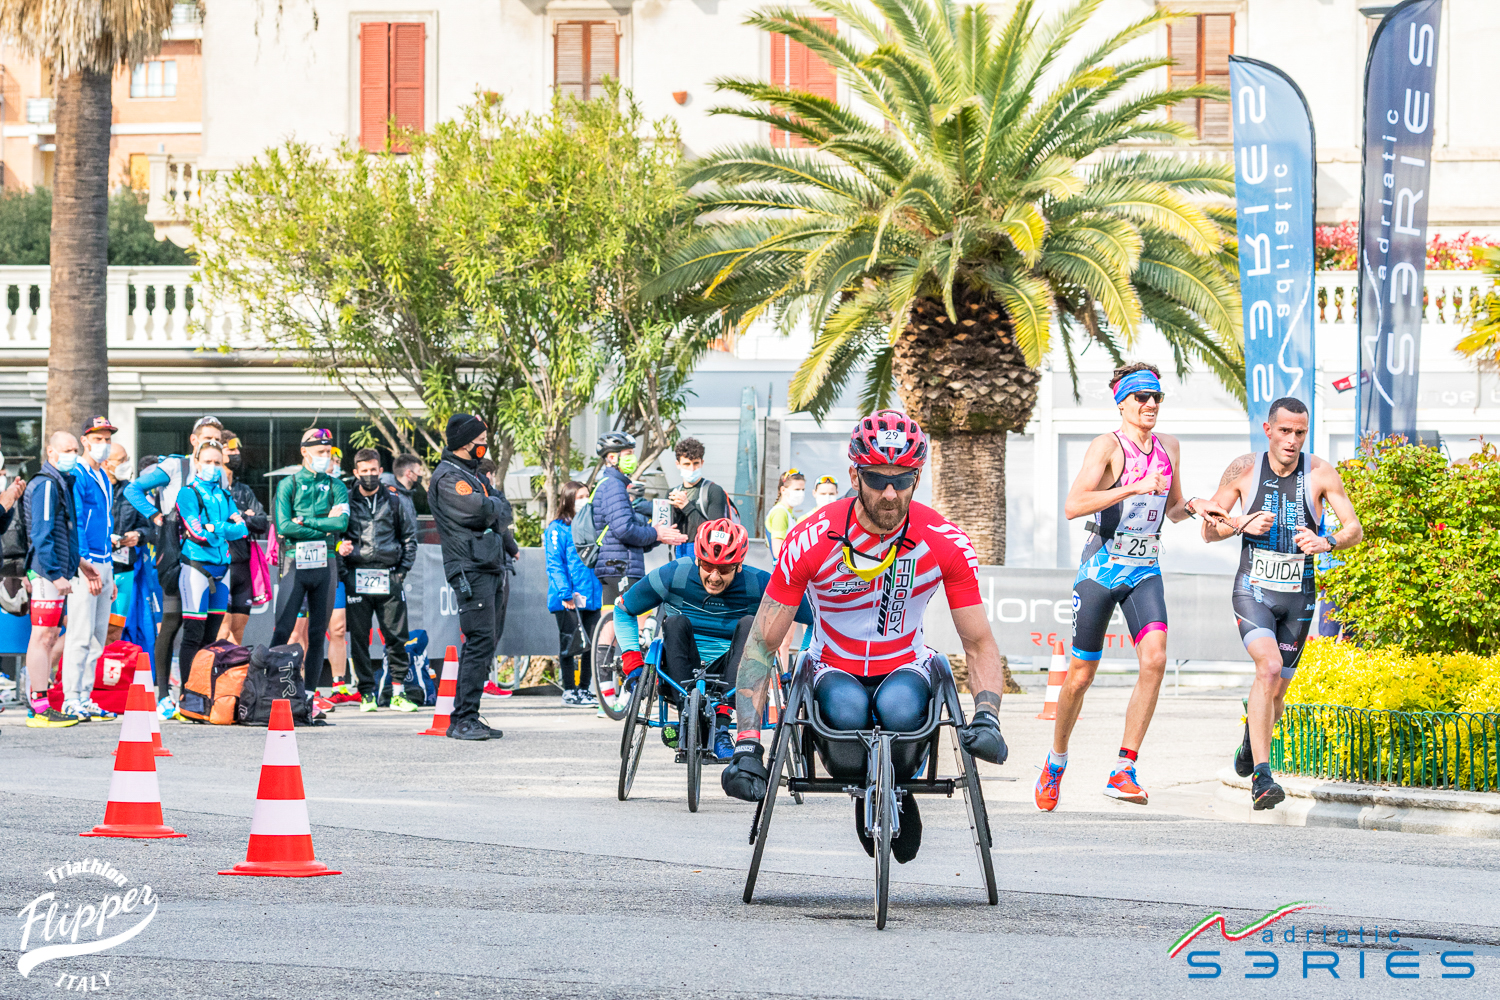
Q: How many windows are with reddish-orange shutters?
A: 2